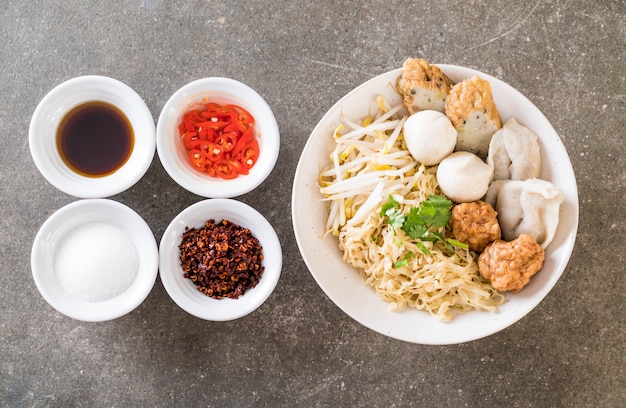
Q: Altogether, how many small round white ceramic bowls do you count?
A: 4